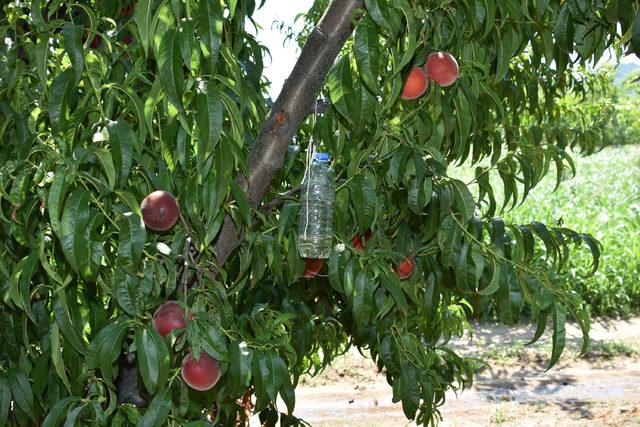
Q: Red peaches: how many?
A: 8